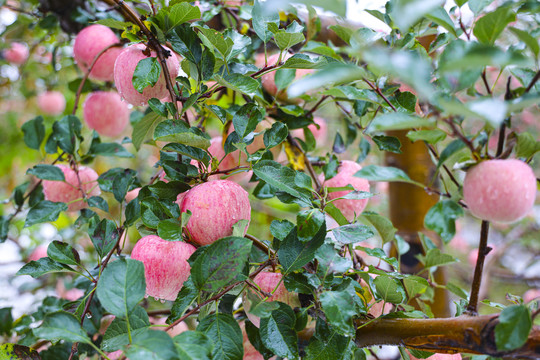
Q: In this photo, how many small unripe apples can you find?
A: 0